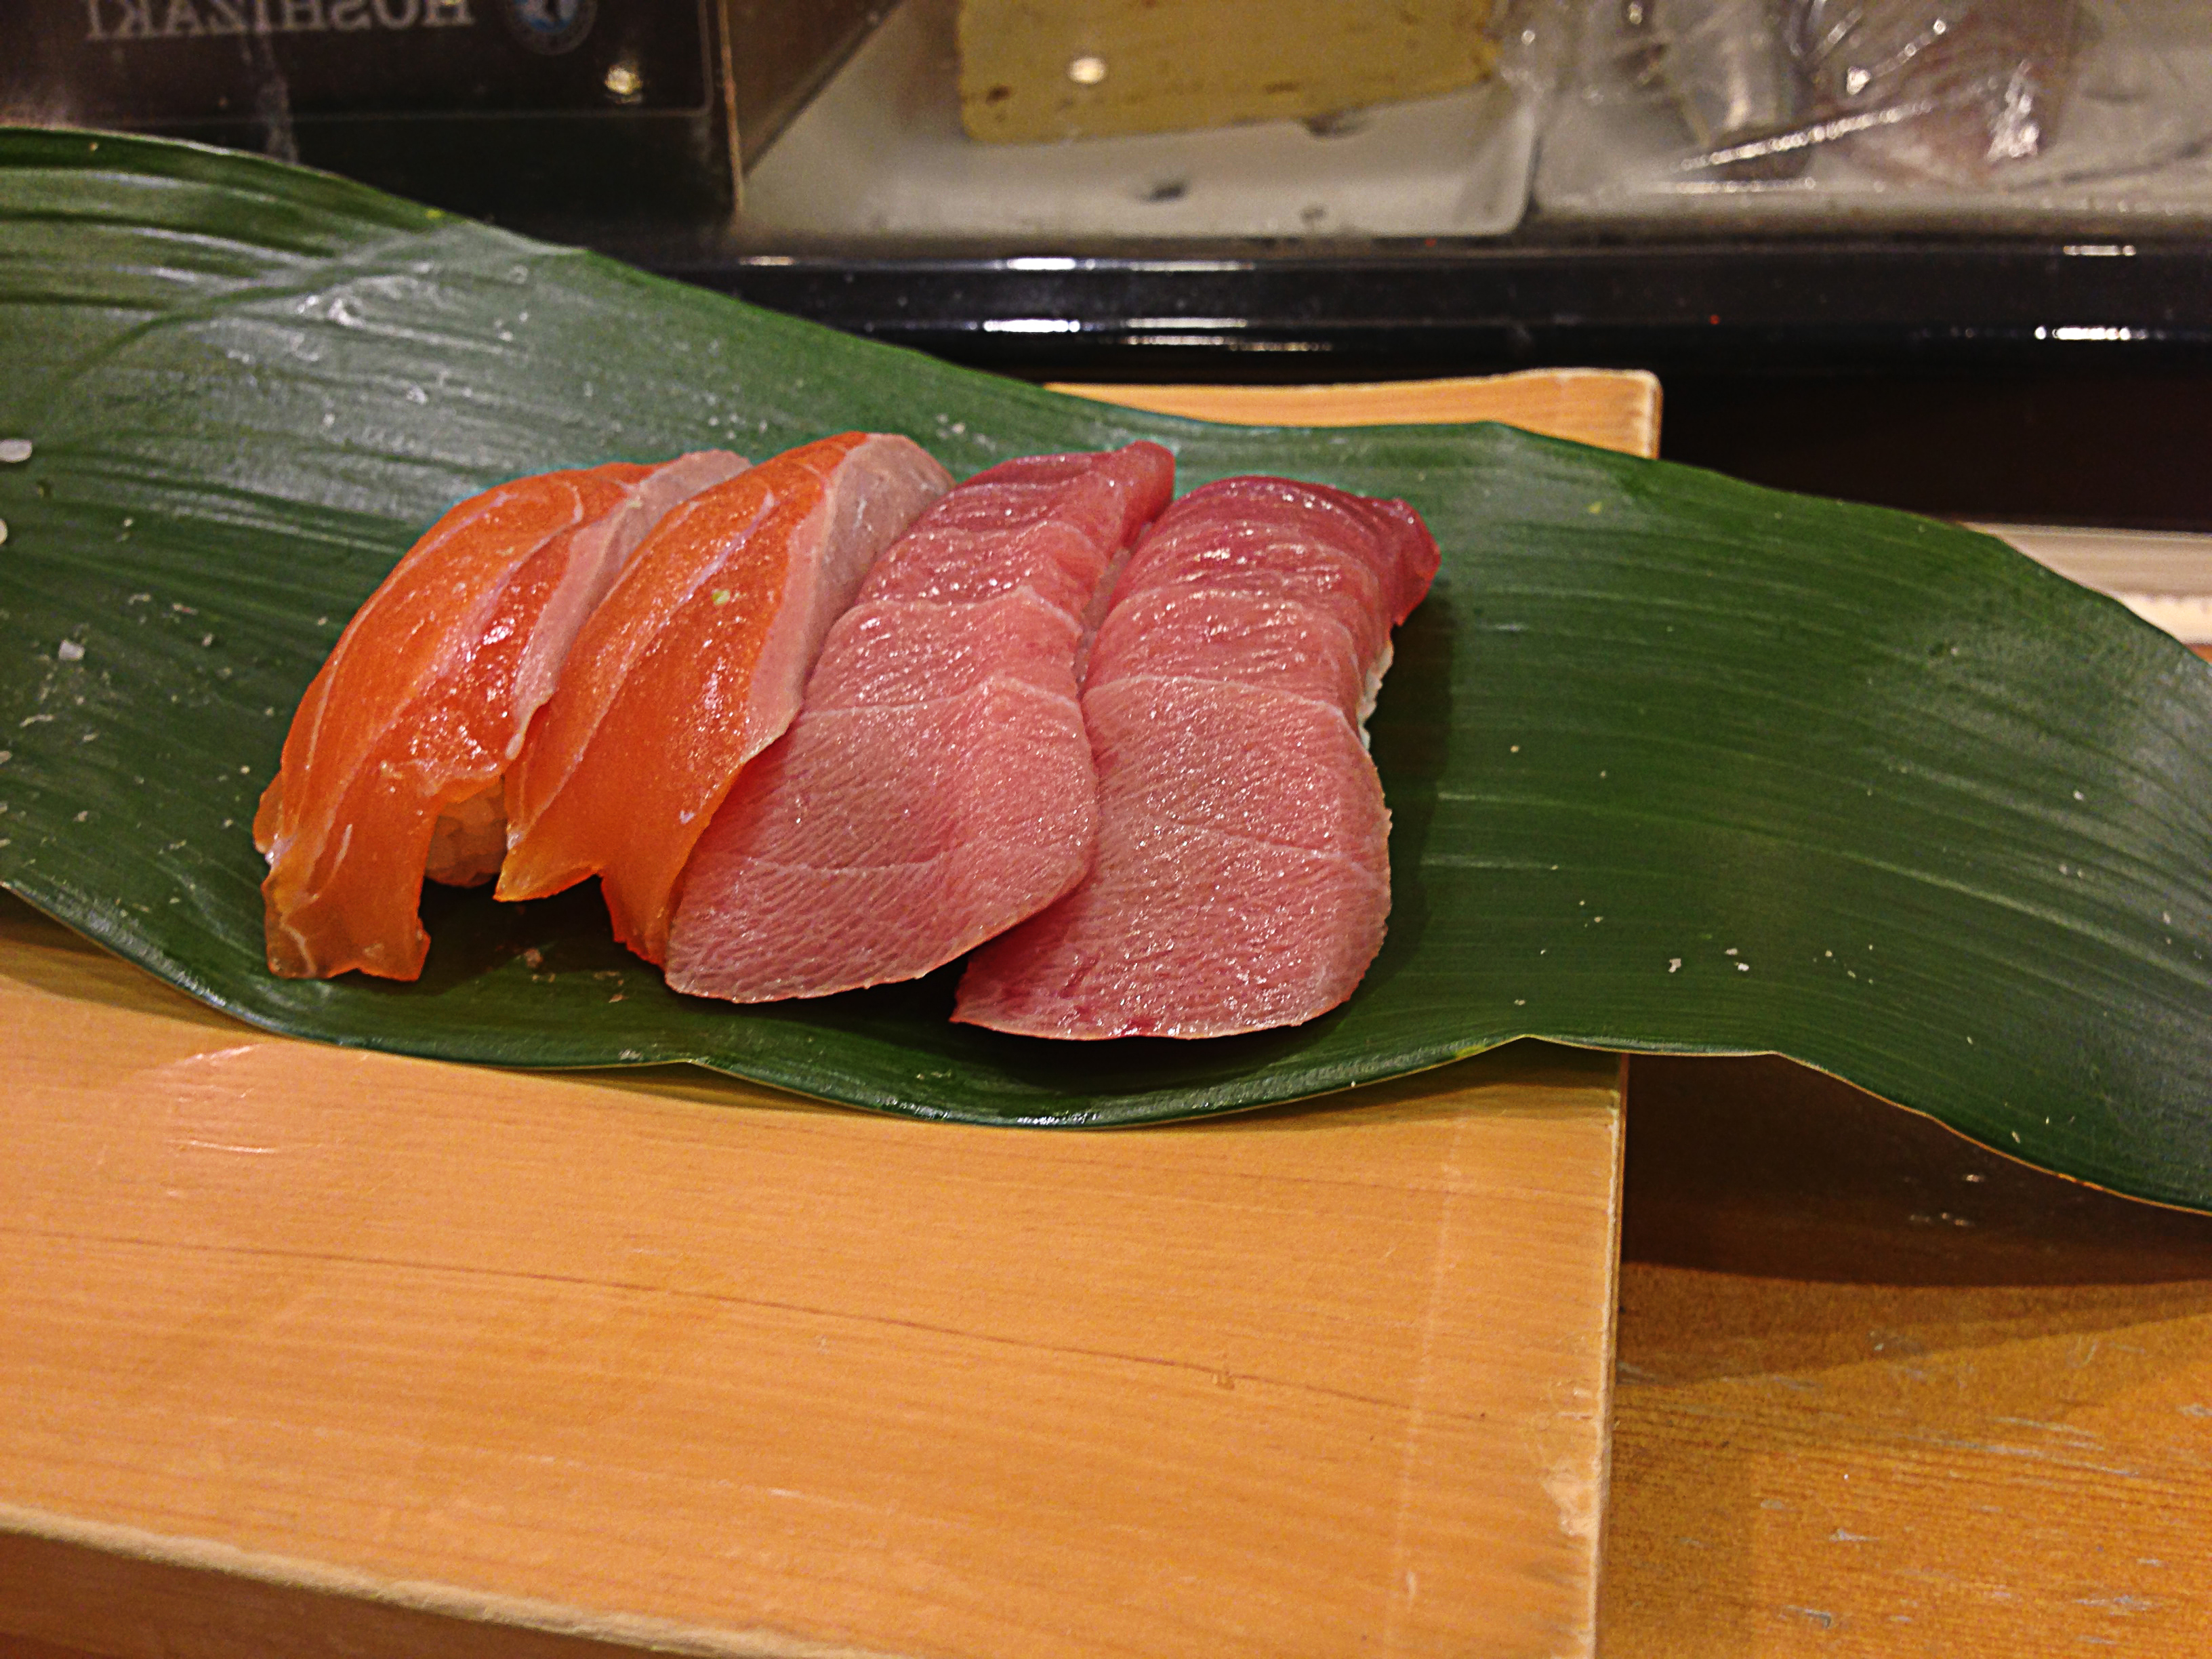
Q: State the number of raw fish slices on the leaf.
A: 4